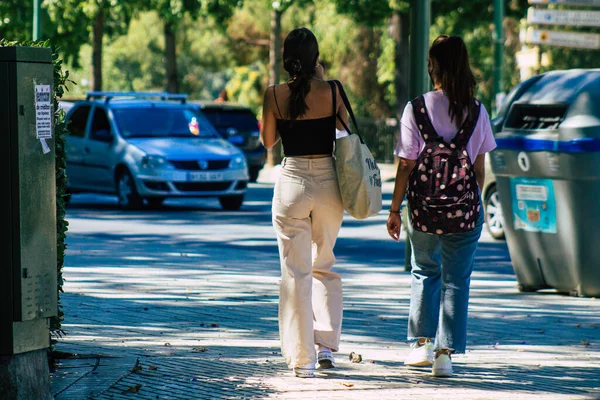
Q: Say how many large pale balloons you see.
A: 0